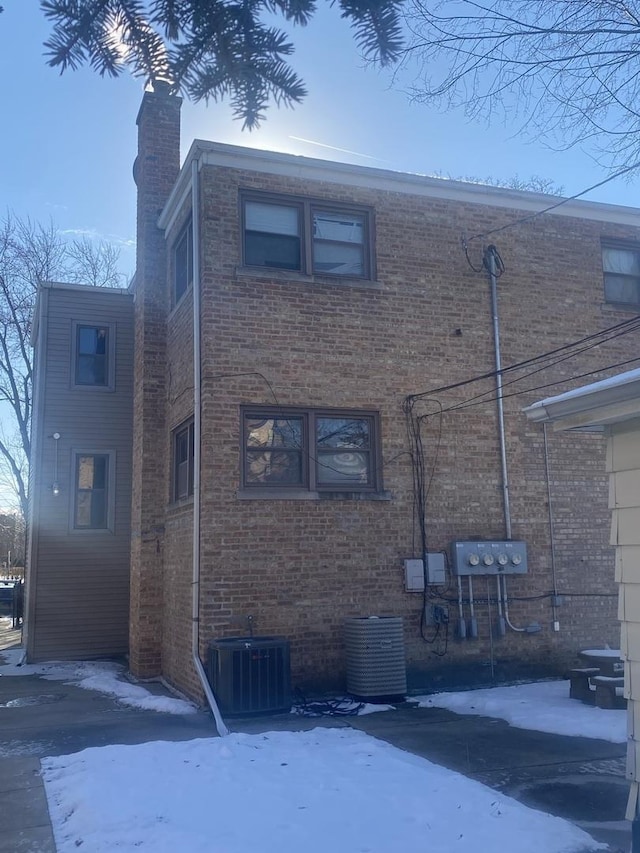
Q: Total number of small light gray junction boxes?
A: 2